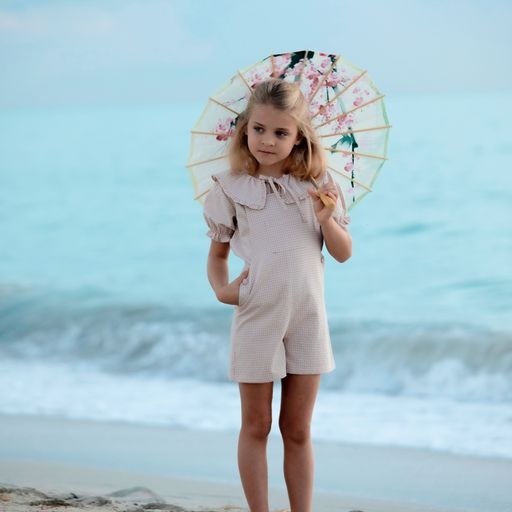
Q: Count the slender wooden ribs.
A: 13